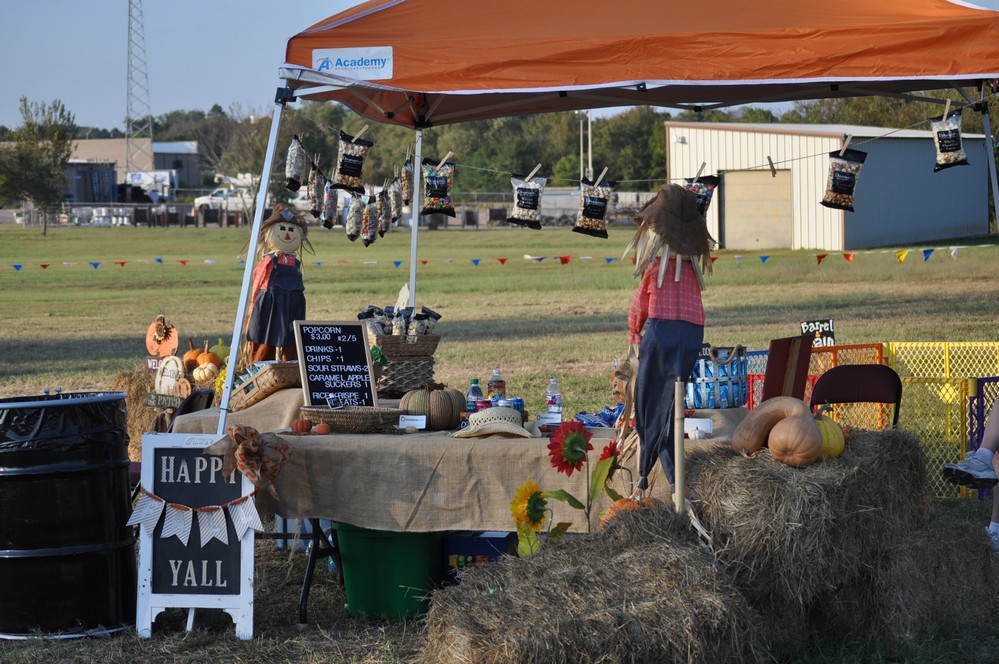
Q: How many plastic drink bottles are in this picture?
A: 3